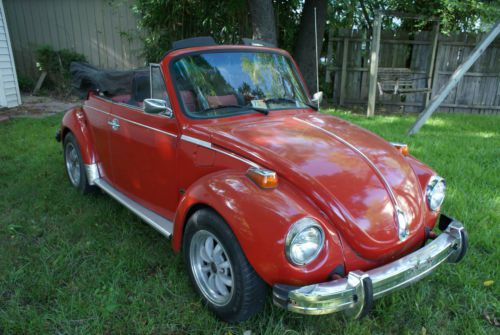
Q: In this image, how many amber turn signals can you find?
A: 2